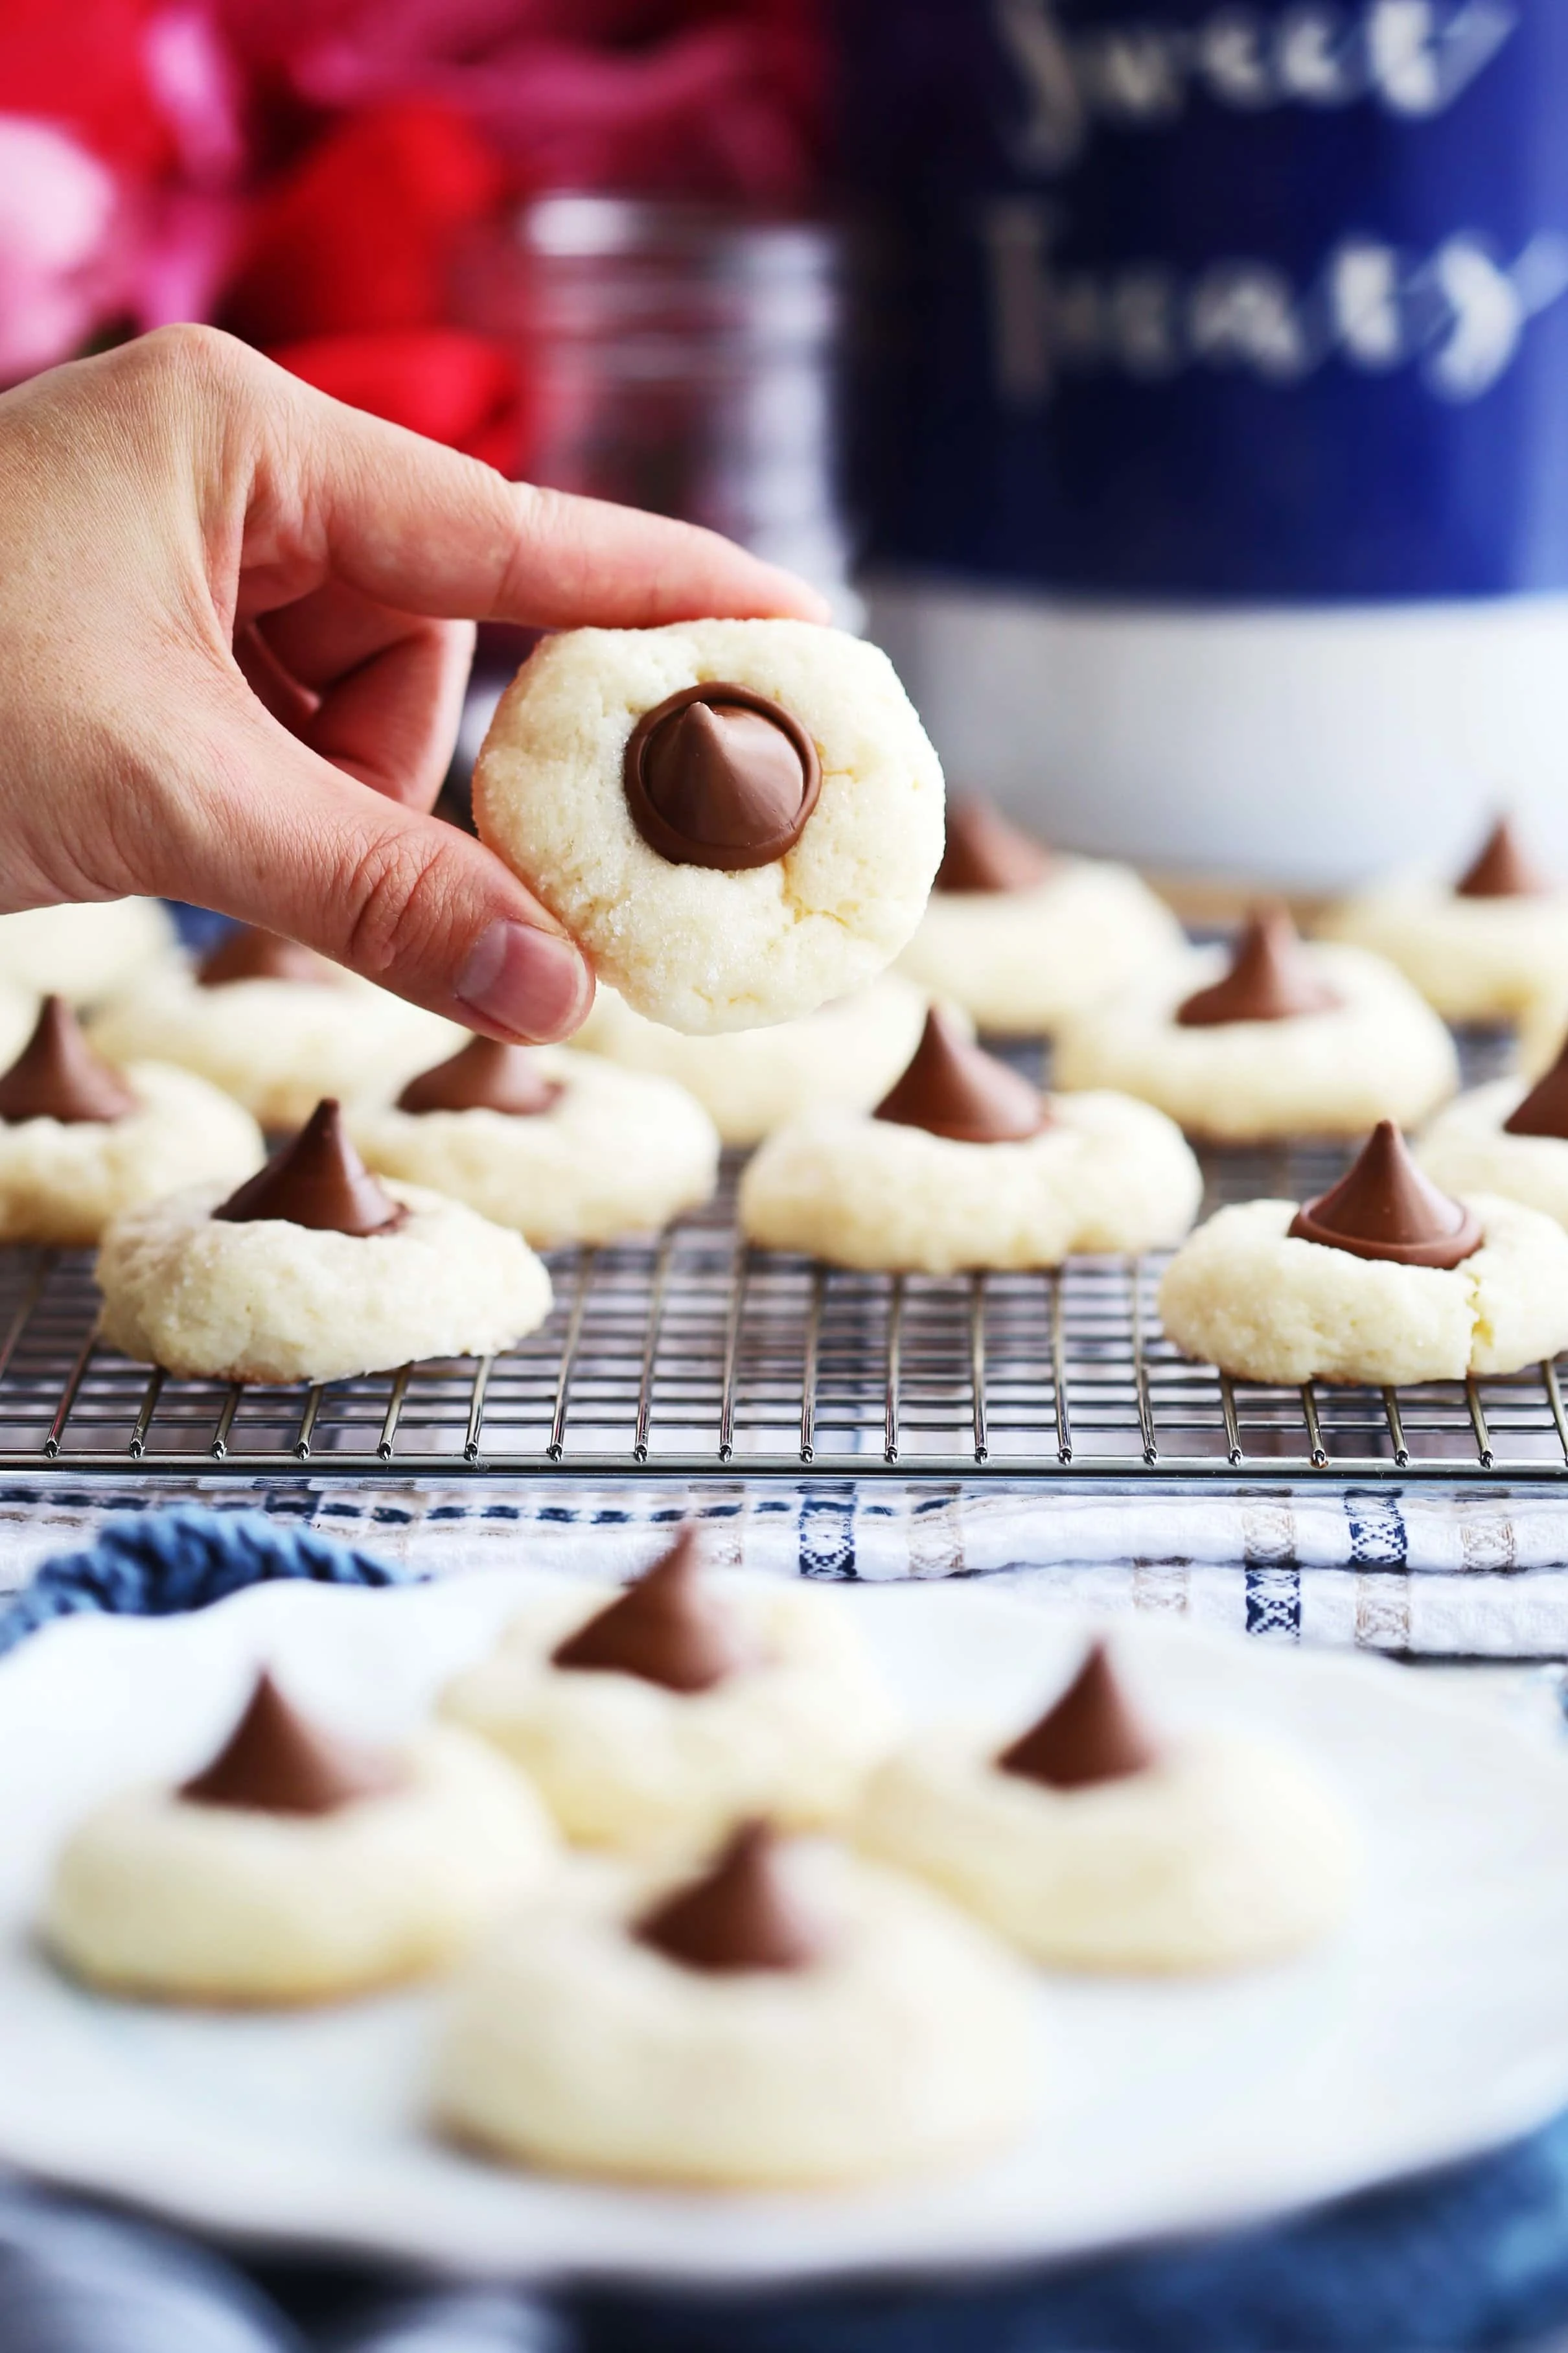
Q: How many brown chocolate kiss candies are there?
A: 15